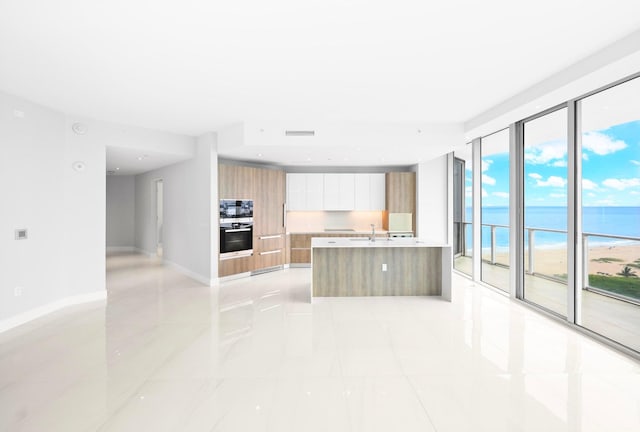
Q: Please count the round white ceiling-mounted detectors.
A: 2